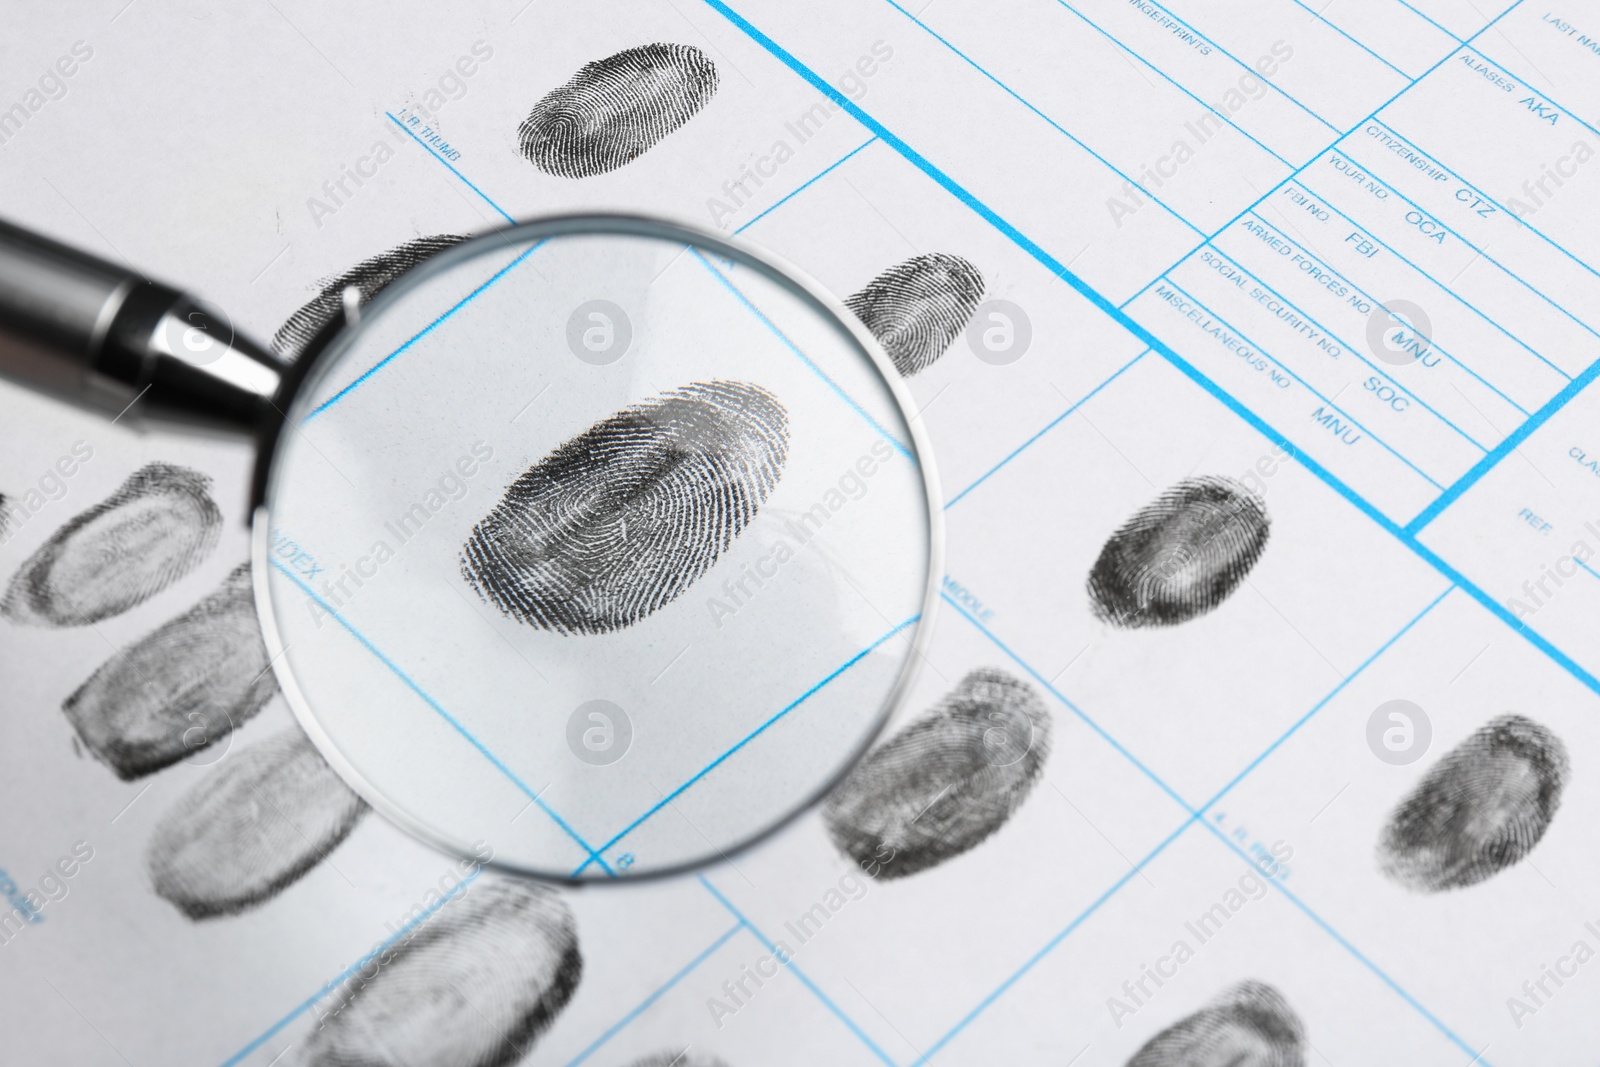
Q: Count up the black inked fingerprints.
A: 14